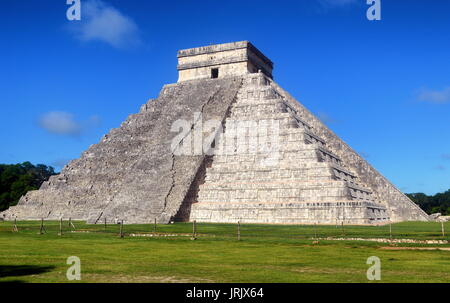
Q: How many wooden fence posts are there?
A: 13